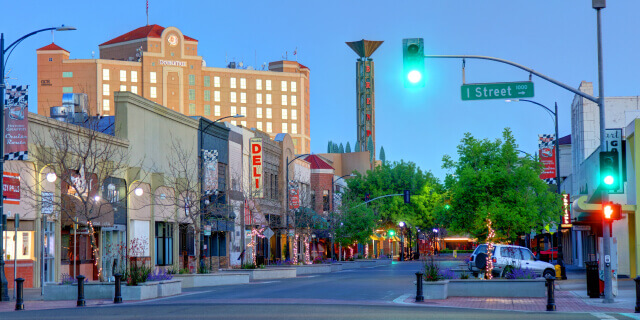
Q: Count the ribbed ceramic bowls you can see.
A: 0